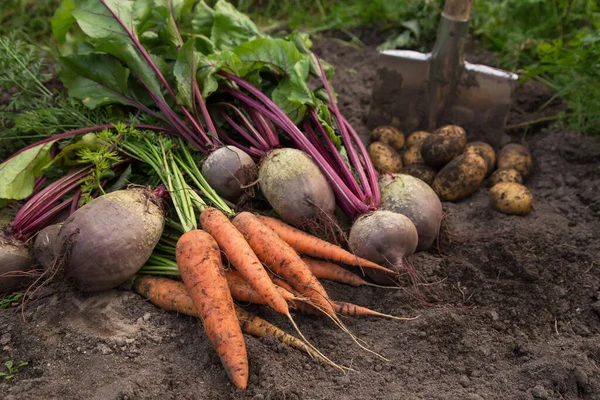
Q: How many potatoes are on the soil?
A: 11